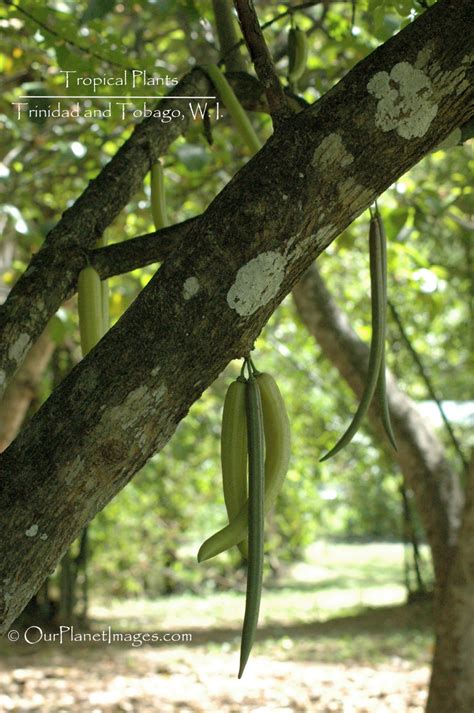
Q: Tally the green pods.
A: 10